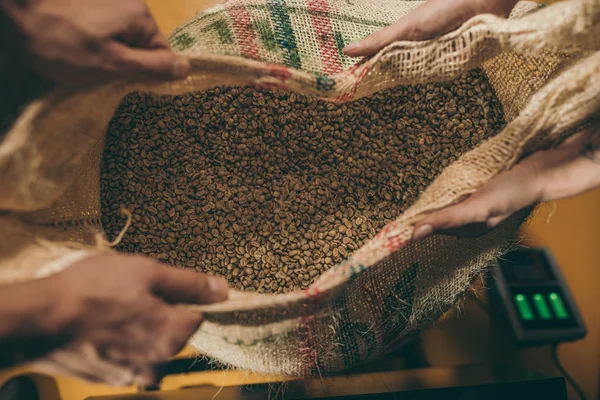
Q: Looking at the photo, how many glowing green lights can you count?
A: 3